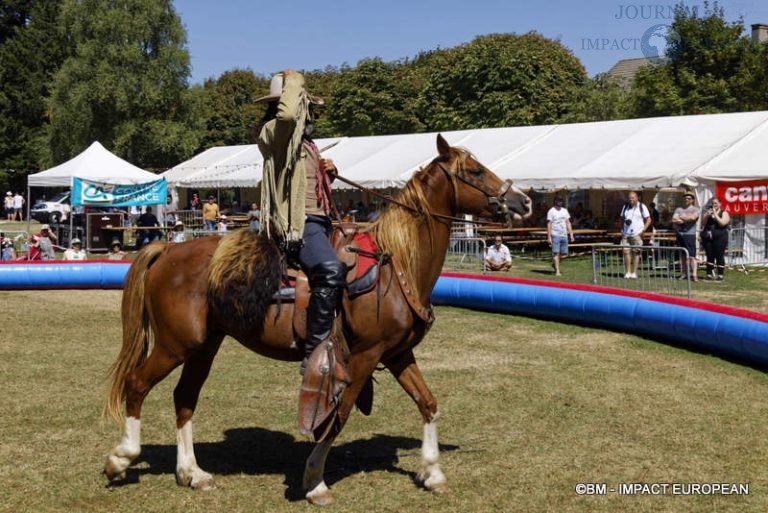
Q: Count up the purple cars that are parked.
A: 0